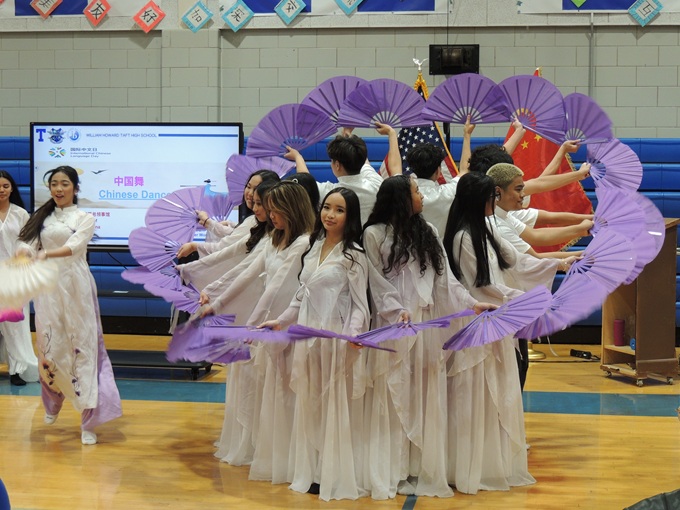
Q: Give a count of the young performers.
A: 13